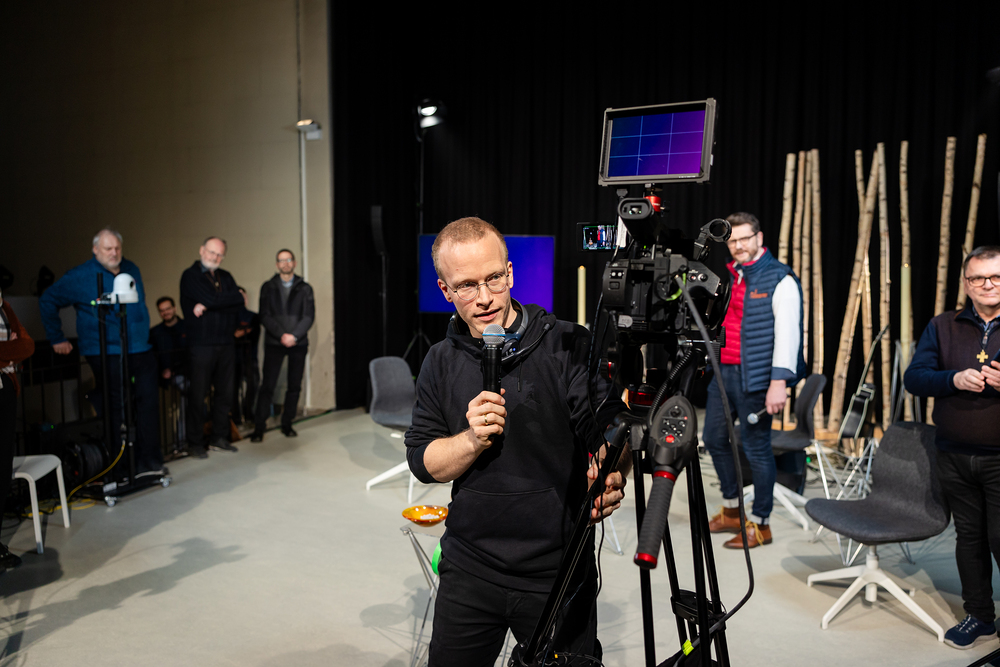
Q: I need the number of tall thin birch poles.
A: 10